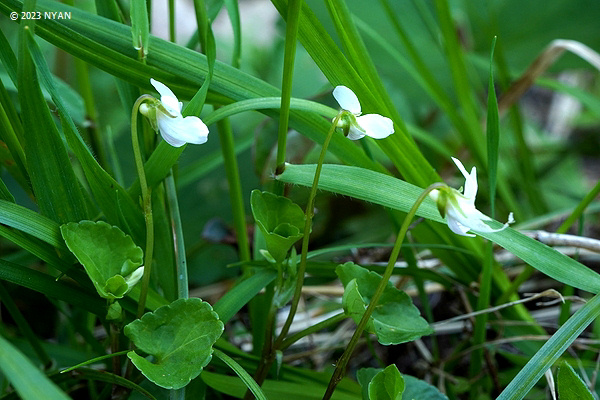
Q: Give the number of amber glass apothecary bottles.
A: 0